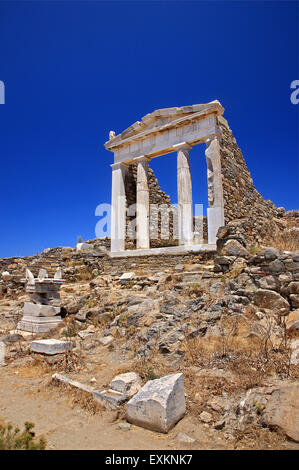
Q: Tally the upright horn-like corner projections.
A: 3